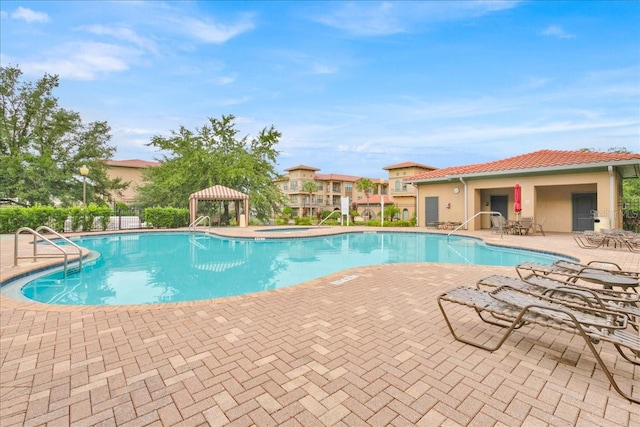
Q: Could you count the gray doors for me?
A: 3